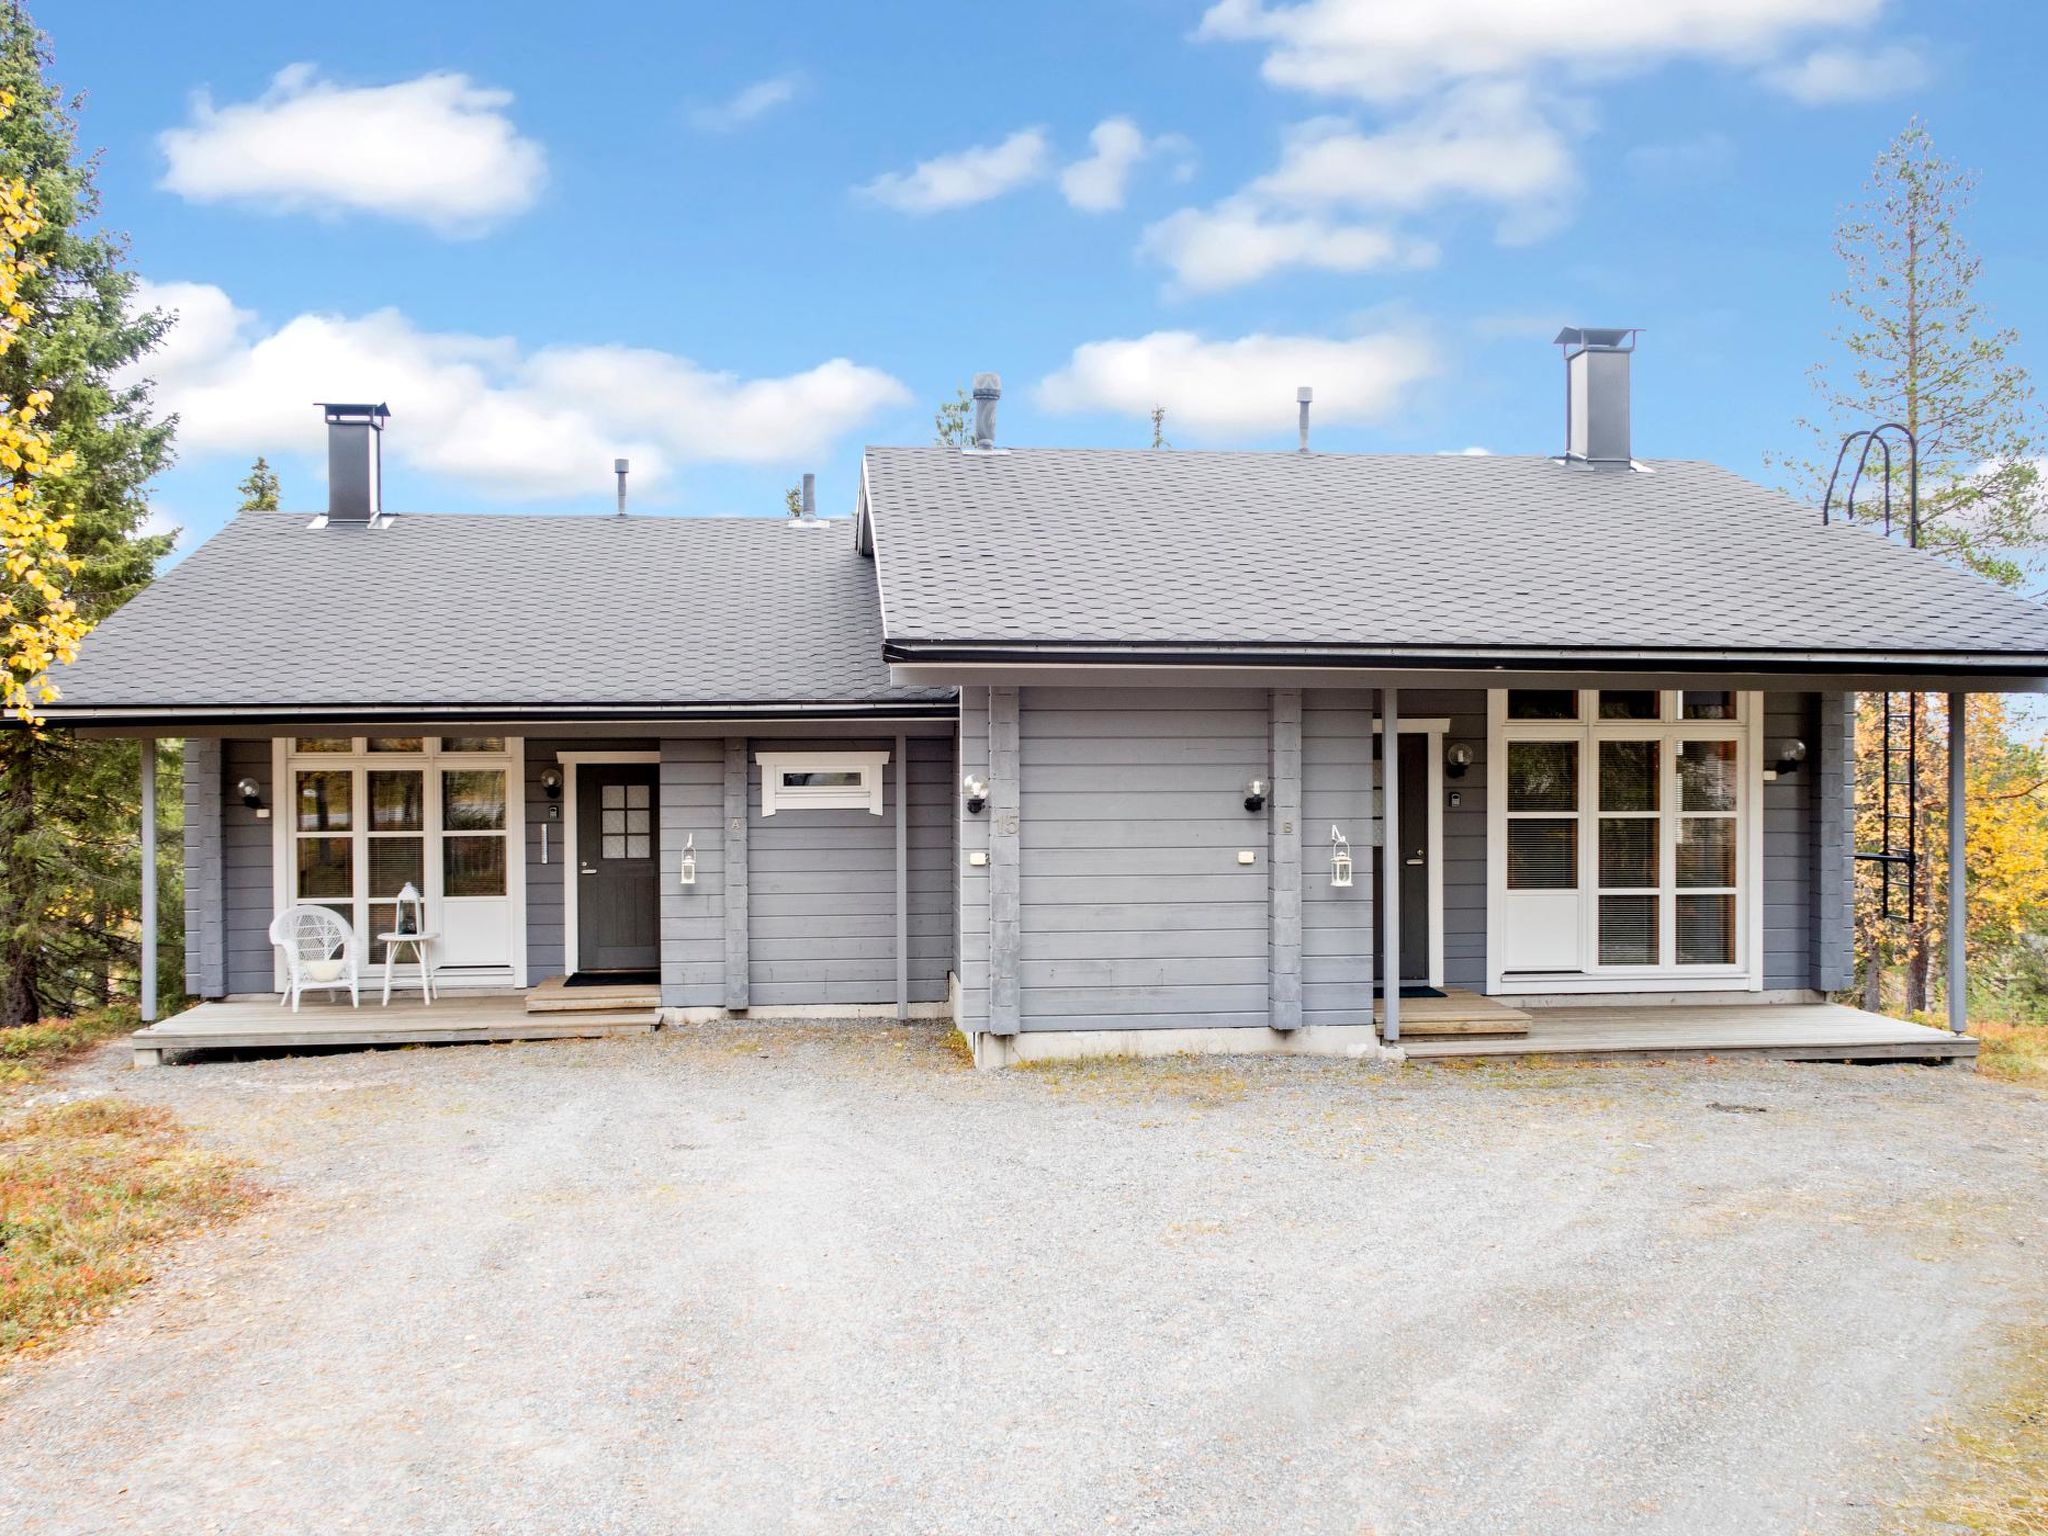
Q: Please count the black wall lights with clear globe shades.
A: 6